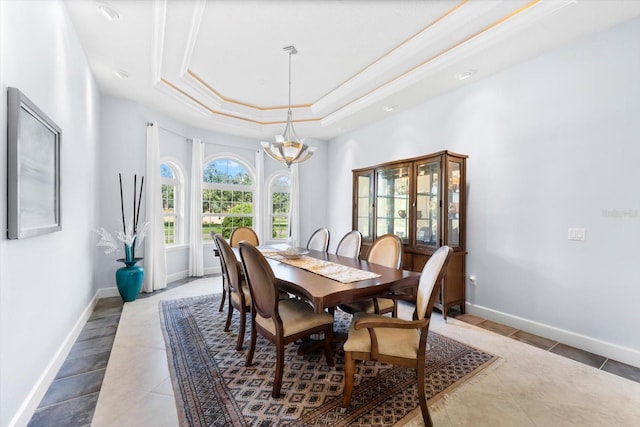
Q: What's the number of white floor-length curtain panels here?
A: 4